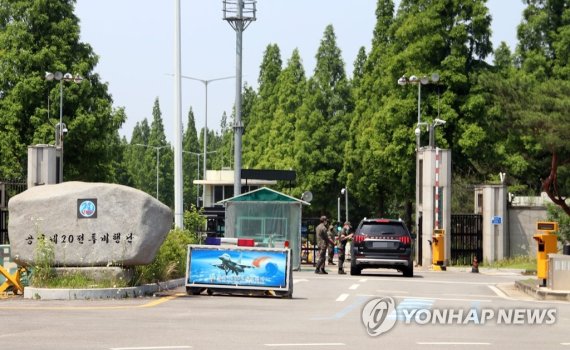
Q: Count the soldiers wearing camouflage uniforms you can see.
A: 3